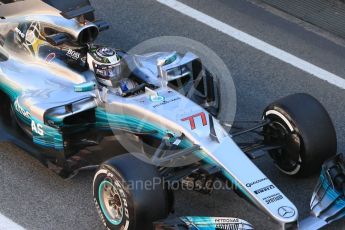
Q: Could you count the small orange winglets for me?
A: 0